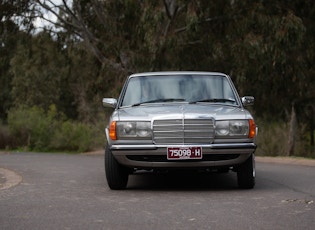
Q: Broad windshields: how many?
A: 1